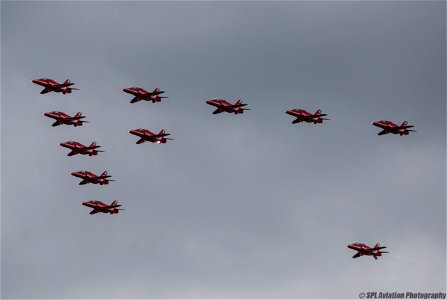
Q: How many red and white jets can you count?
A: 11